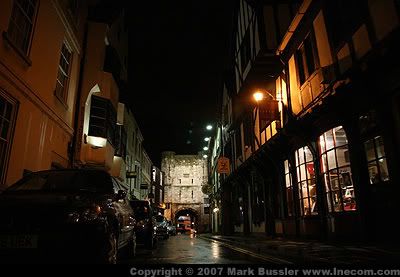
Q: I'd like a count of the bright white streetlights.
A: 4